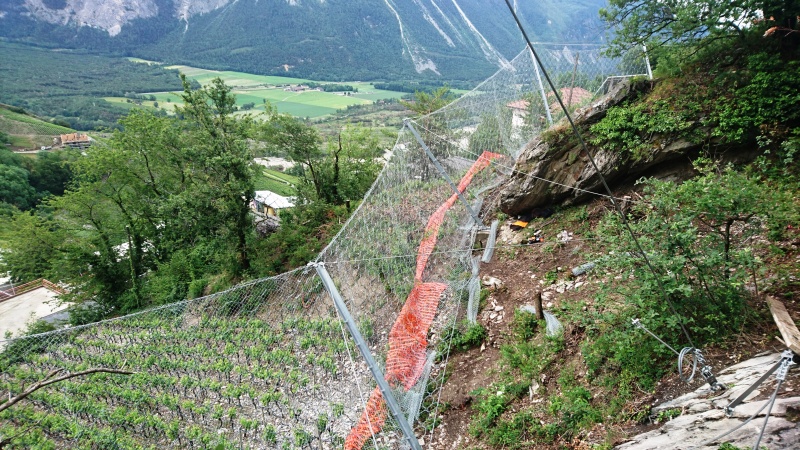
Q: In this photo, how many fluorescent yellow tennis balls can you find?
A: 0